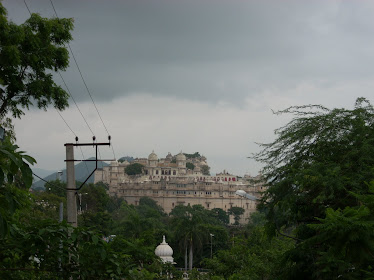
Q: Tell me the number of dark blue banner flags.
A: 0